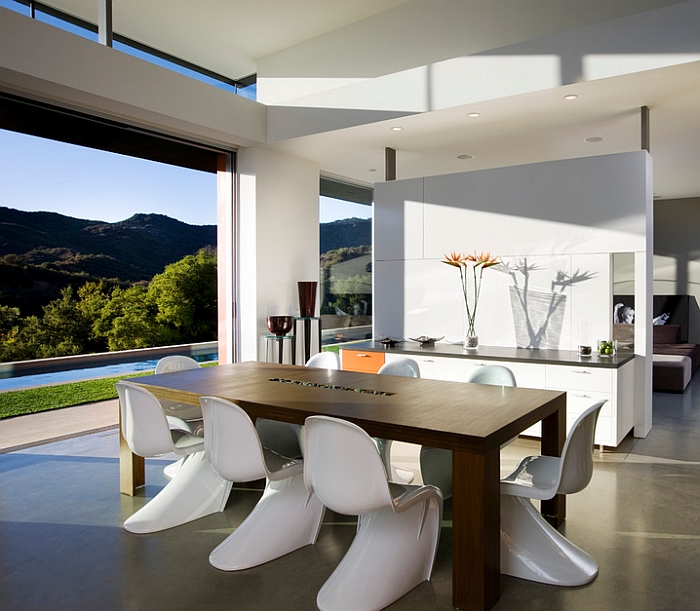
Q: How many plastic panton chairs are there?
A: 8